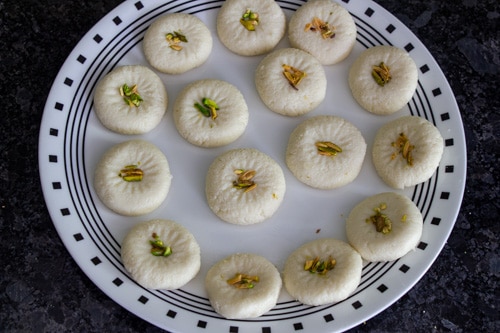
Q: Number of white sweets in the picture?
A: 15